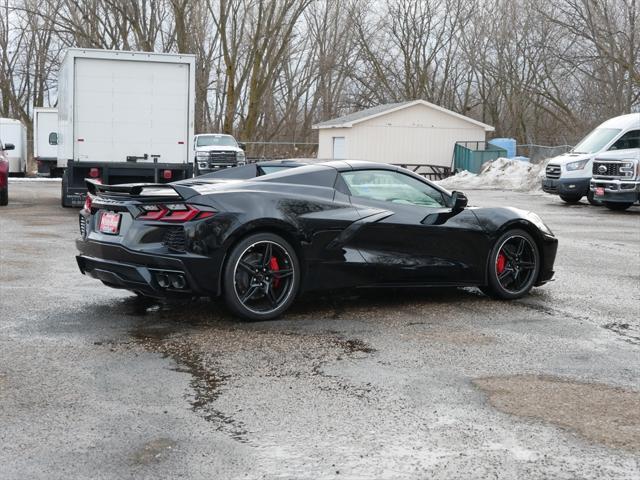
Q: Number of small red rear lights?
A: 2